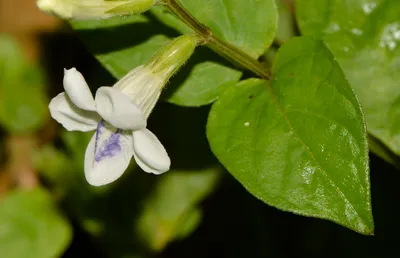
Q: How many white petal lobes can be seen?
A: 5